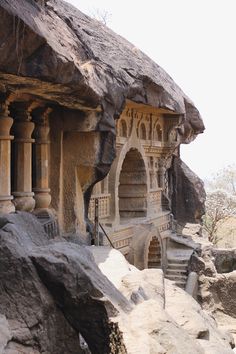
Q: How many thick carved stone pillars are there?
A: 3